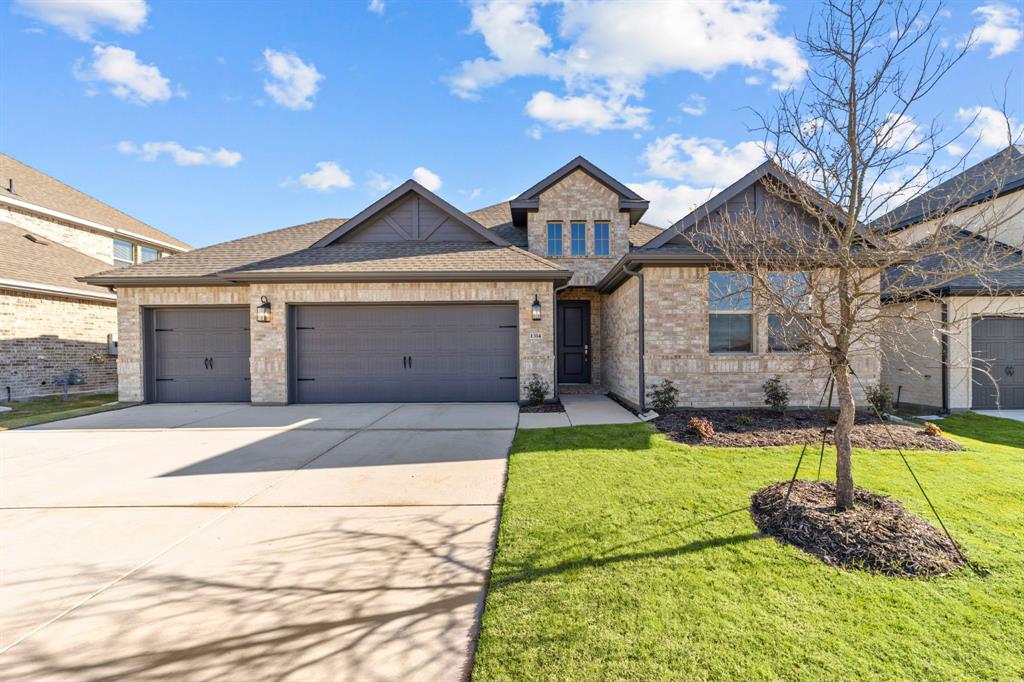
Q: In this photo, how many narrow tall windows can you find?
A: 3